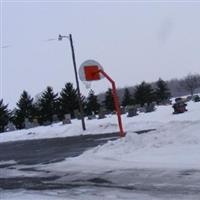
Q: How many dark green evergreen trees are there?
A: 9